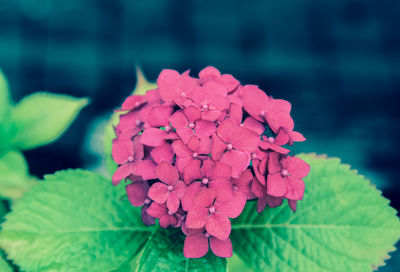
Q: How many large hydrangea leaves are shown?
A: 2